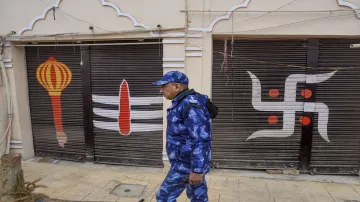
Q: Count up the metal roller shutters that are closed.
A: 4